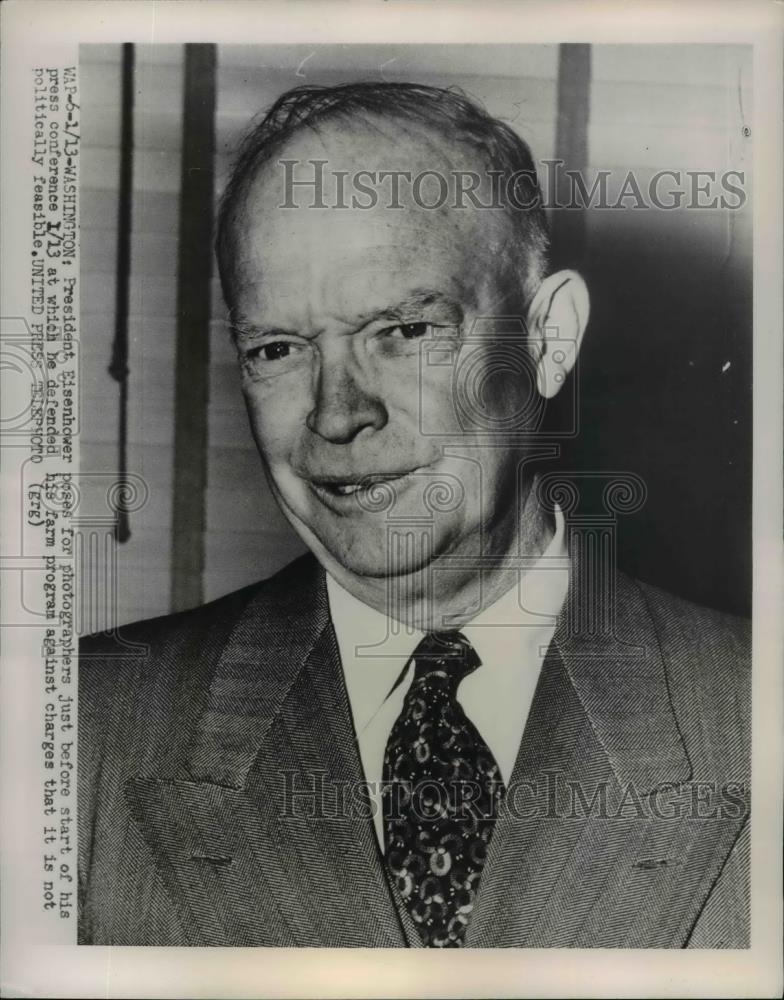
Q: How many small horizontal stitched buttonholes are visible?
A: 2